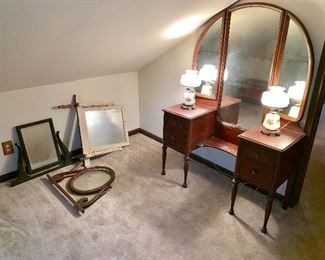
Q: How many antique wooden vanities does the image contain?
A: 1